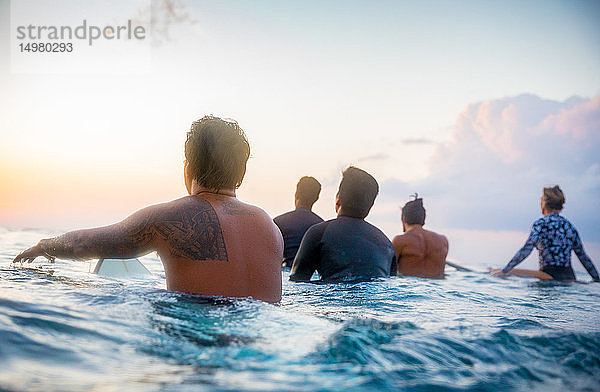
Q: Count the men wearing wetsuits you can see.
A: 2